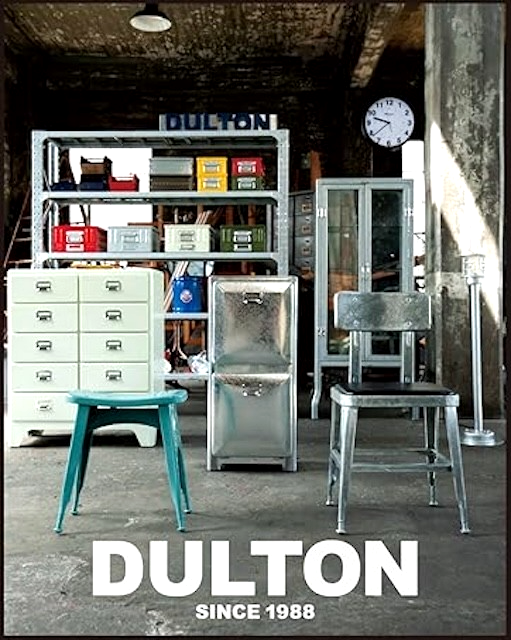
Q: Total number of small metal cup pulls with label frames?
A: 9